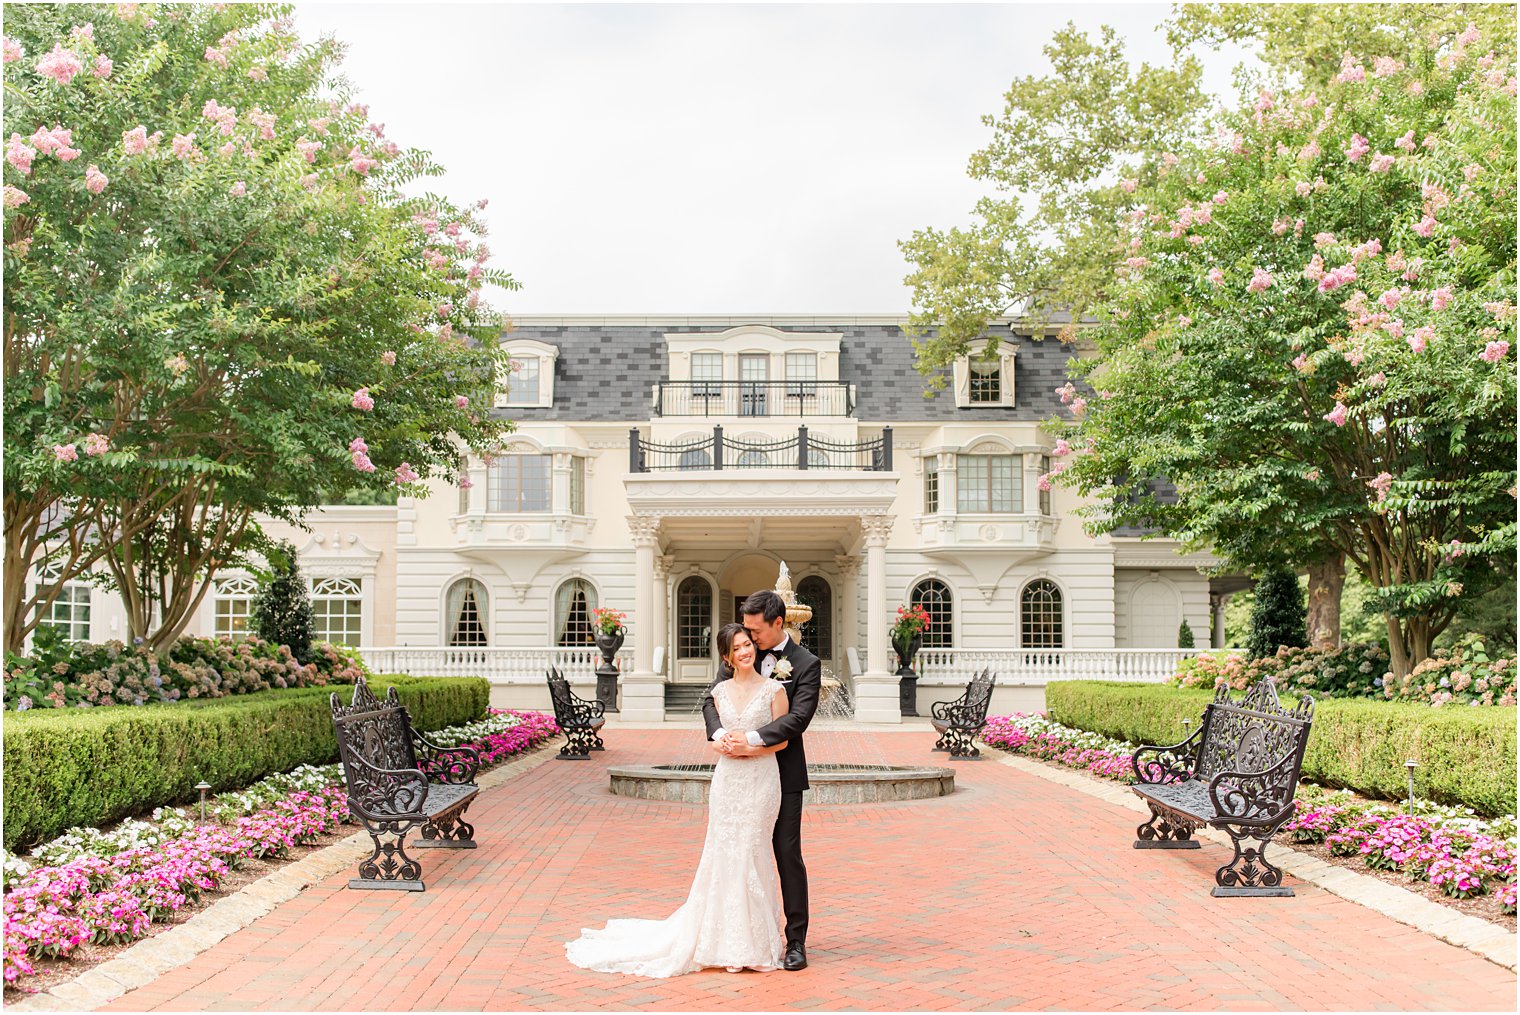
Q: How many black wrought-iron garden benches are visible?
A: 4